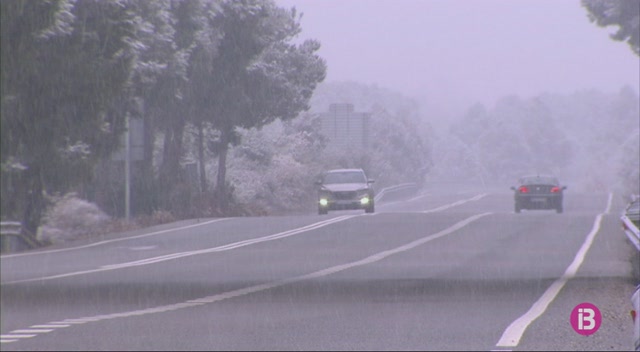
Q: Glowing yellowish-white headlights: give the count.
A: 2